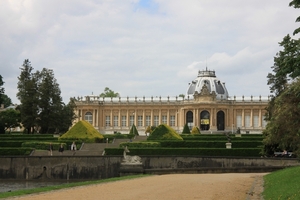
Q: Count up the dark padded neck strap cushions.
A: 0